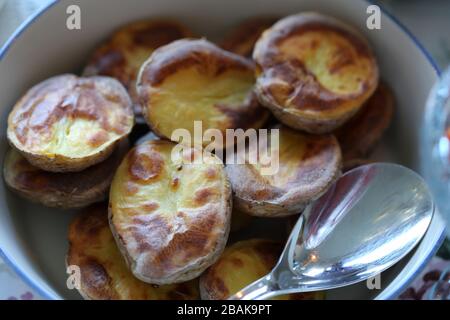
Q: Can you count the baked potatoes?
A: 11